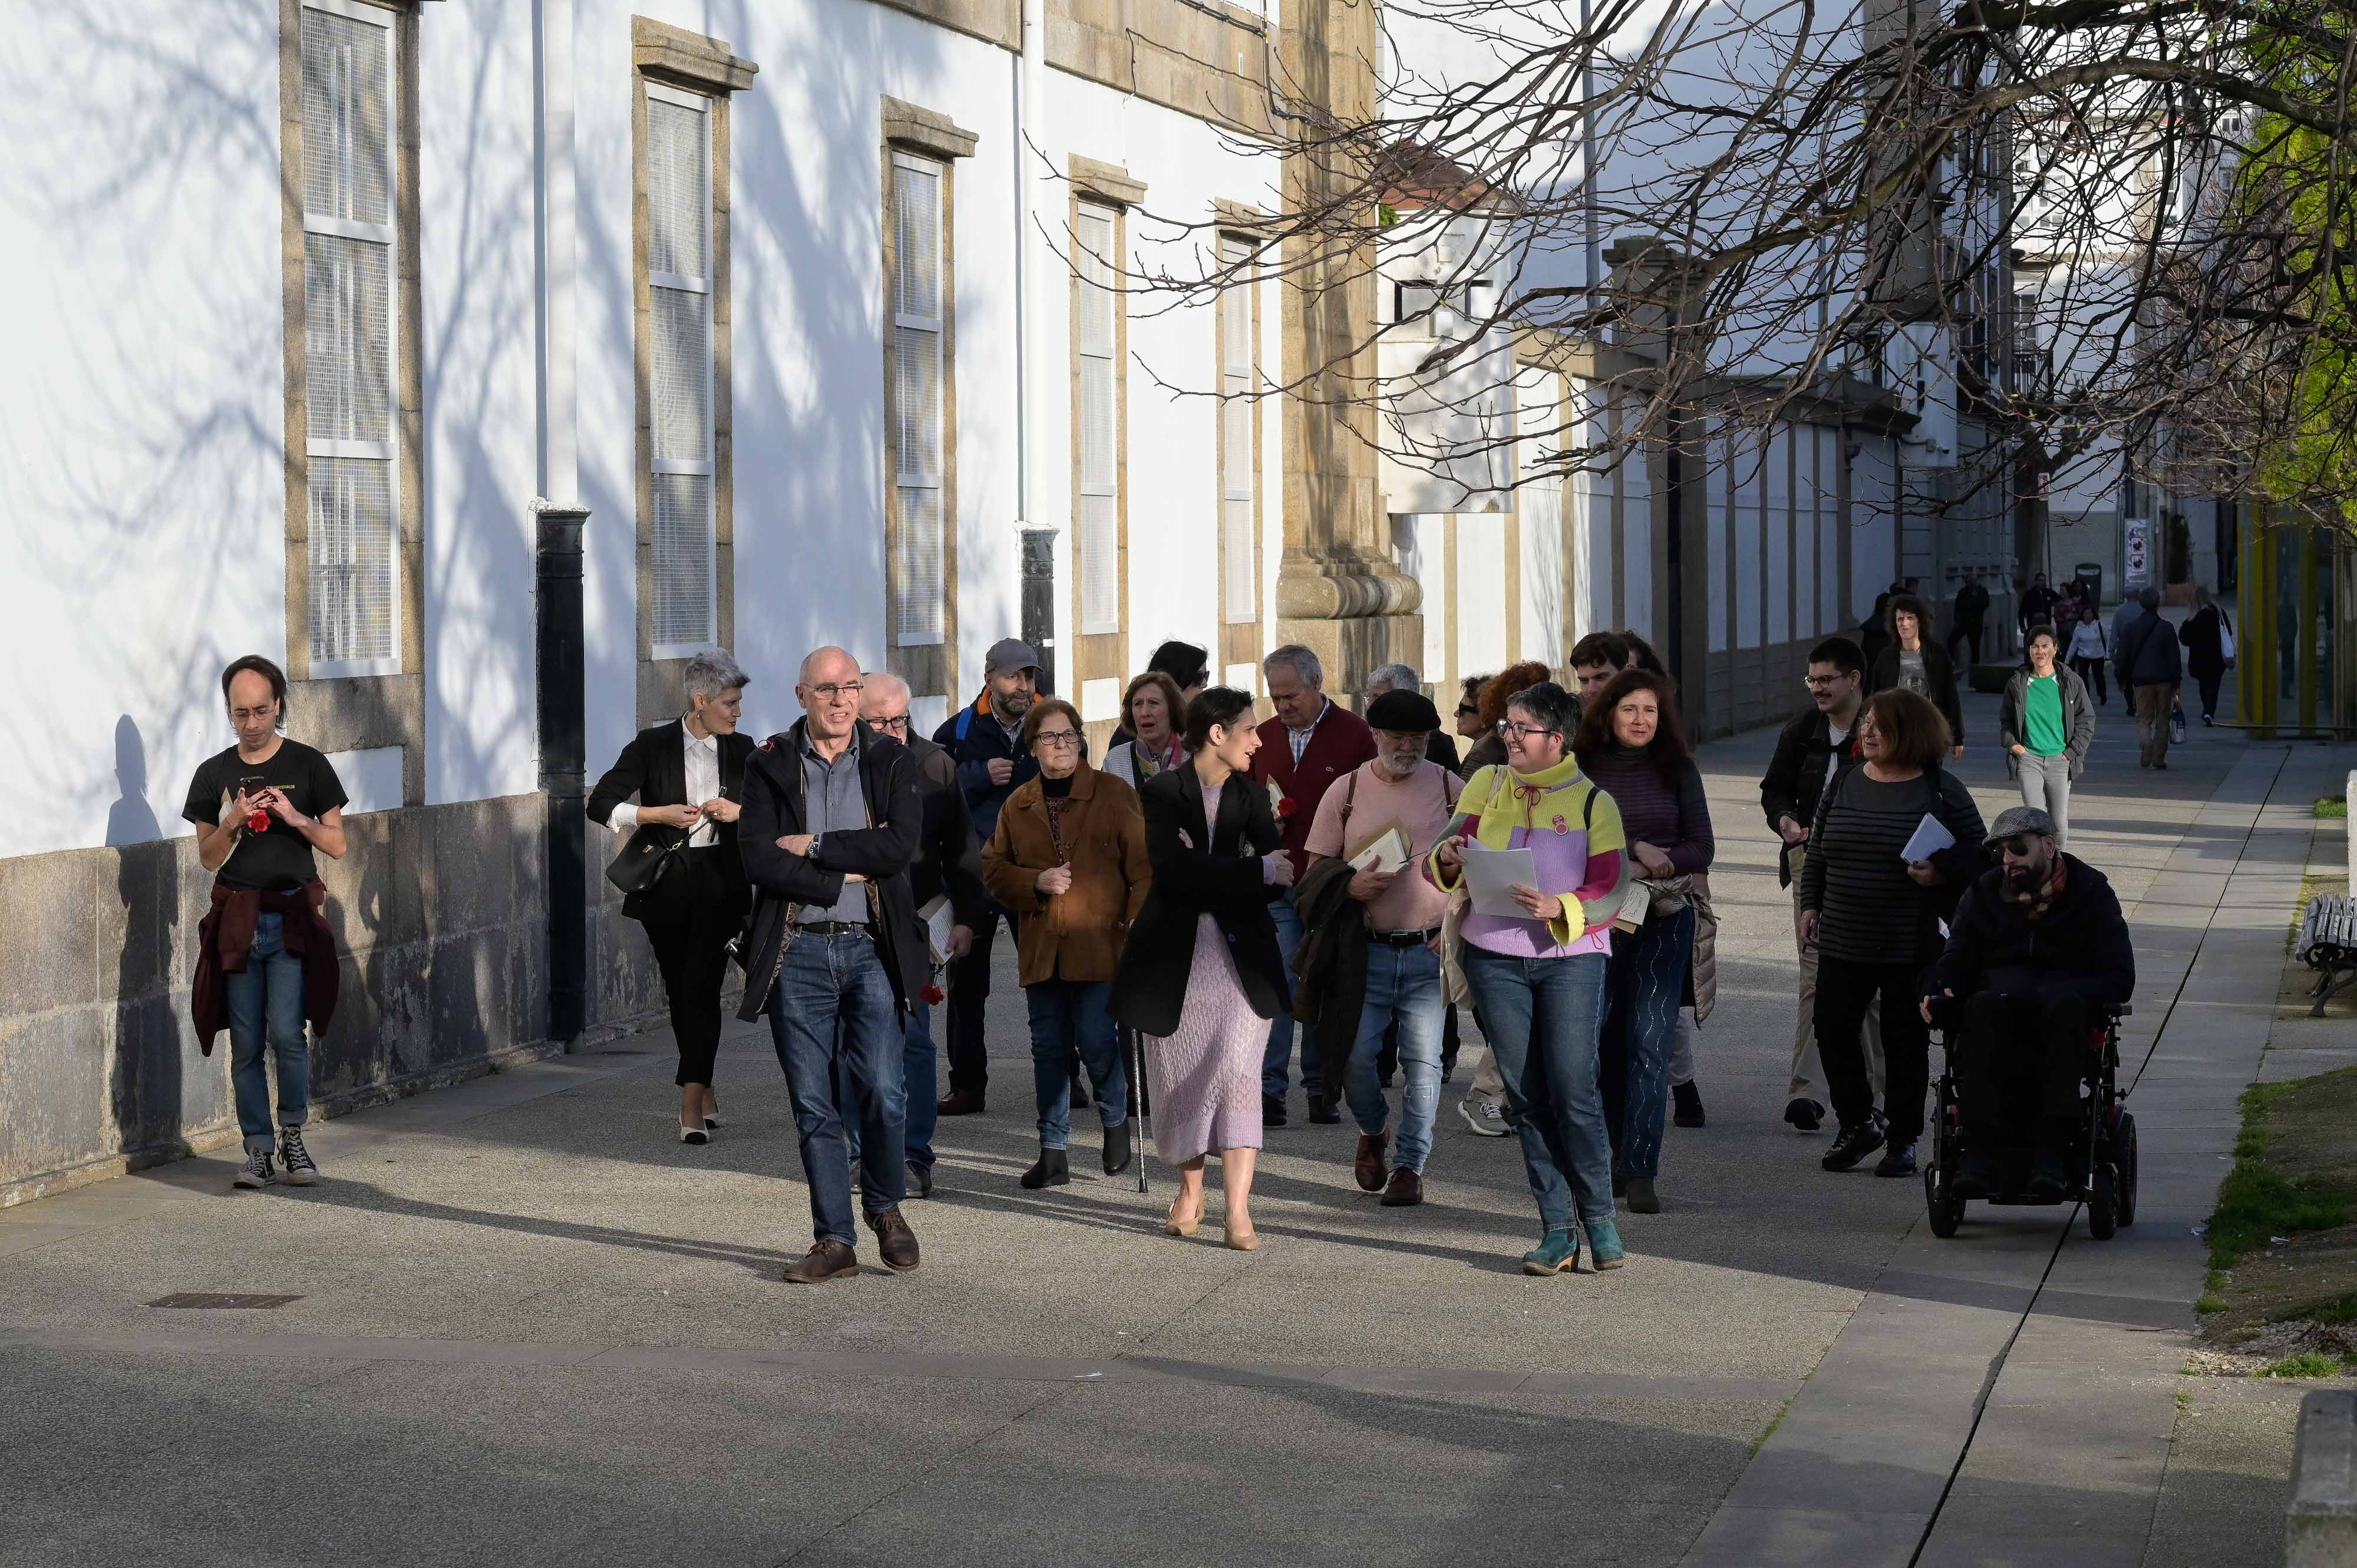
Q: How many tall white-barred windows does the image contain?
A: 5